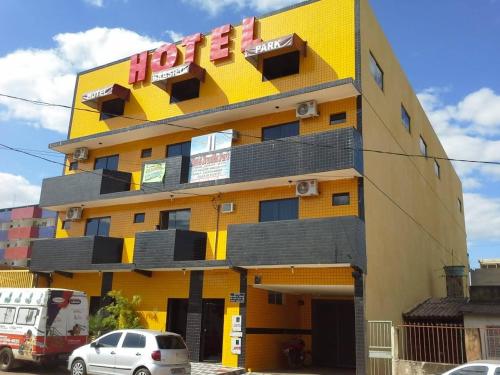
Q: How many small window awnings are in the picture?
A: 3